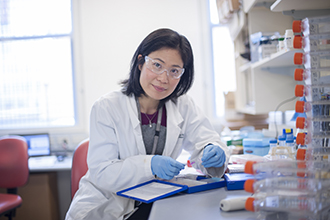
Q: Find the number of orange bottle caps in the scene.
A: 12